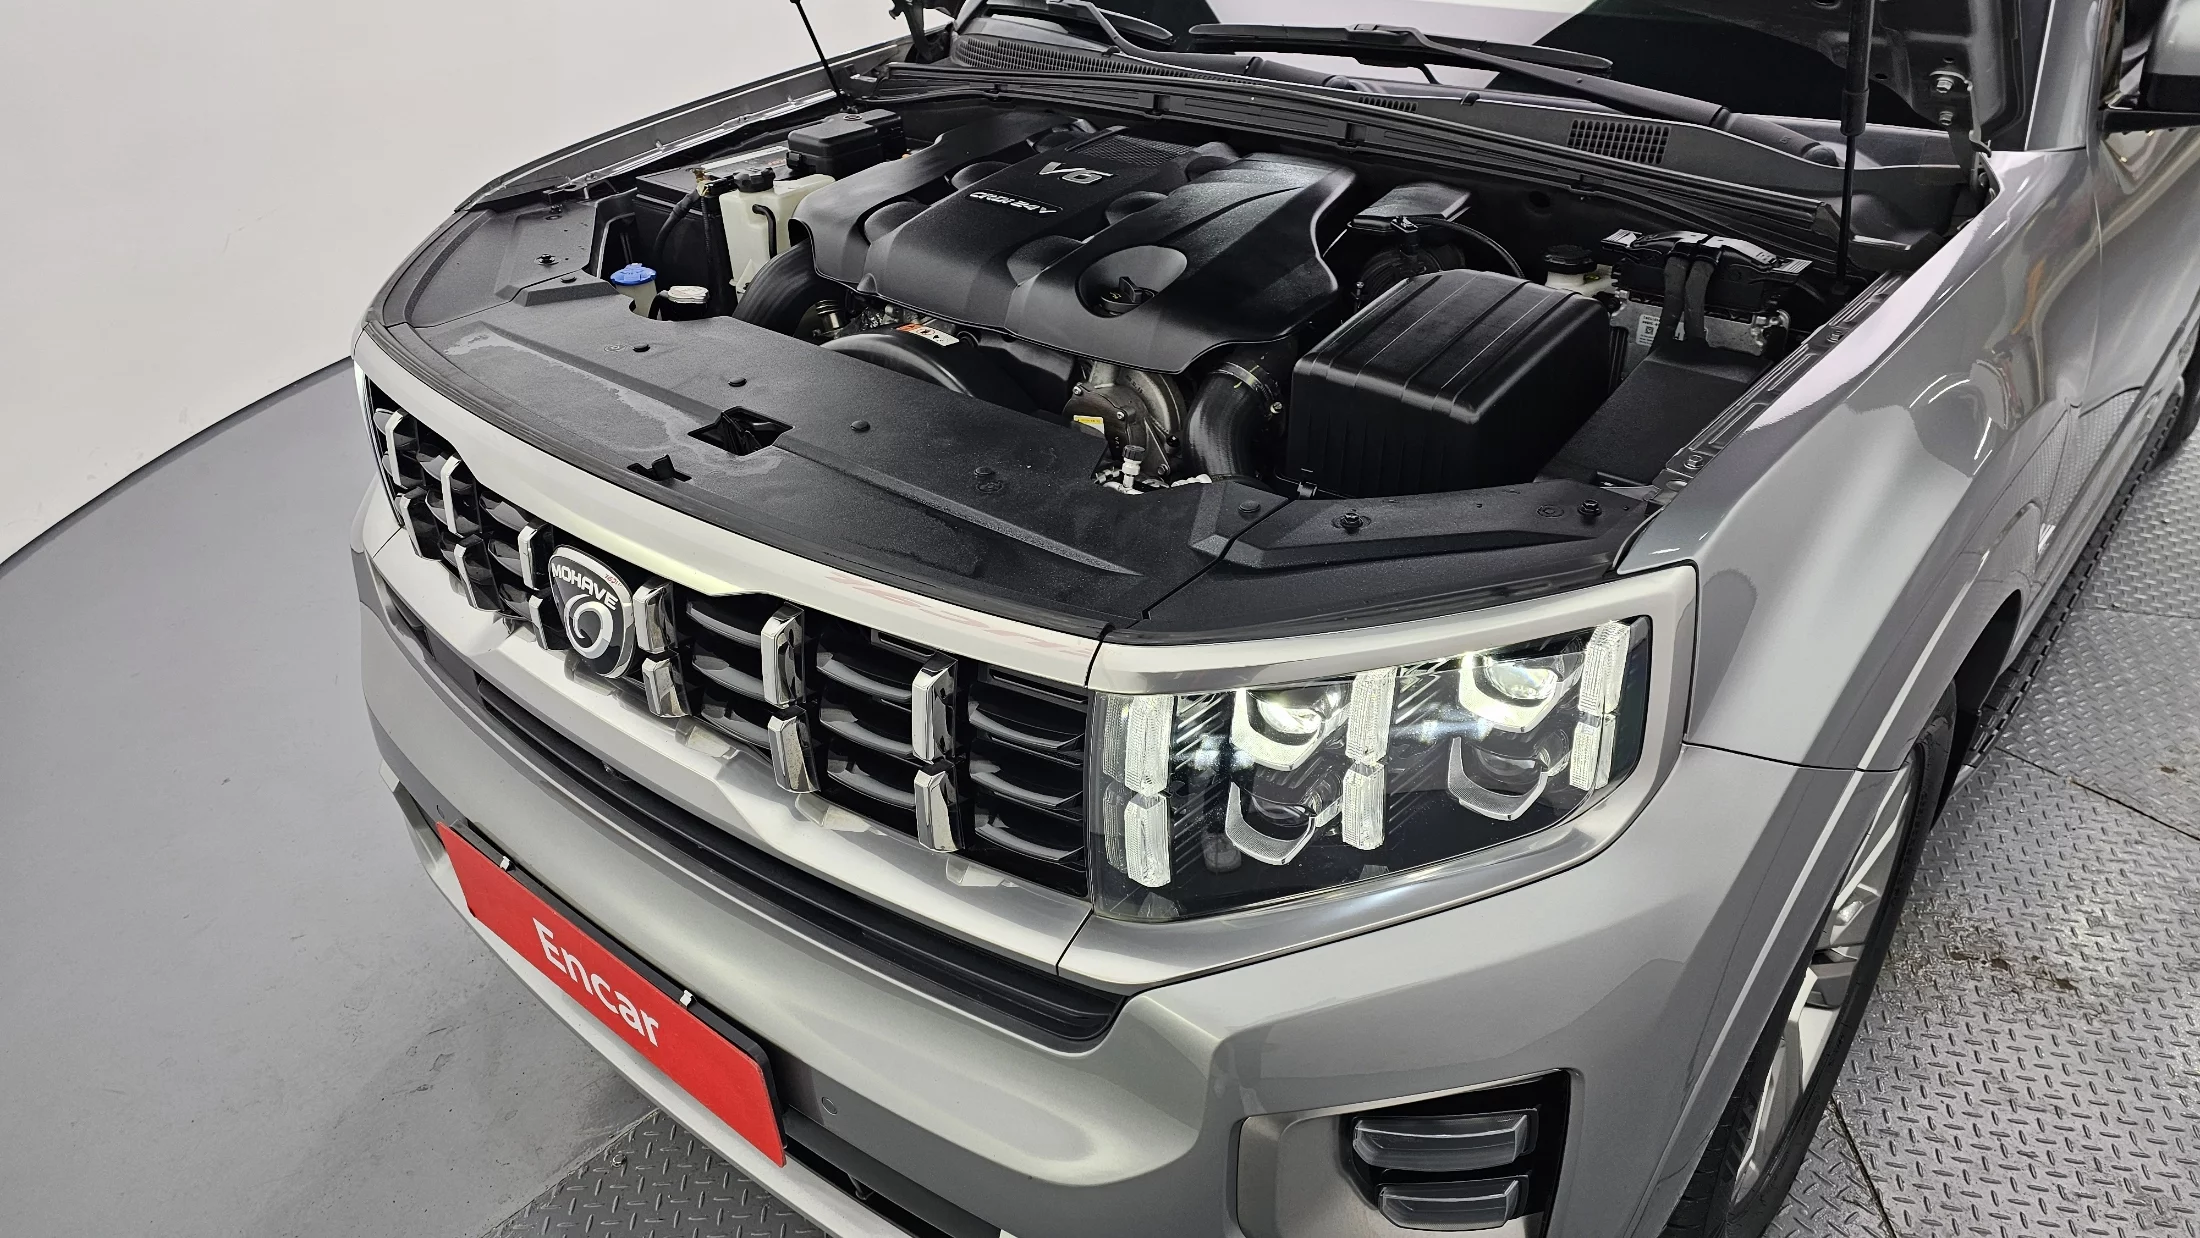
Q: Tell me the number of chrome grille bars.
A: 12